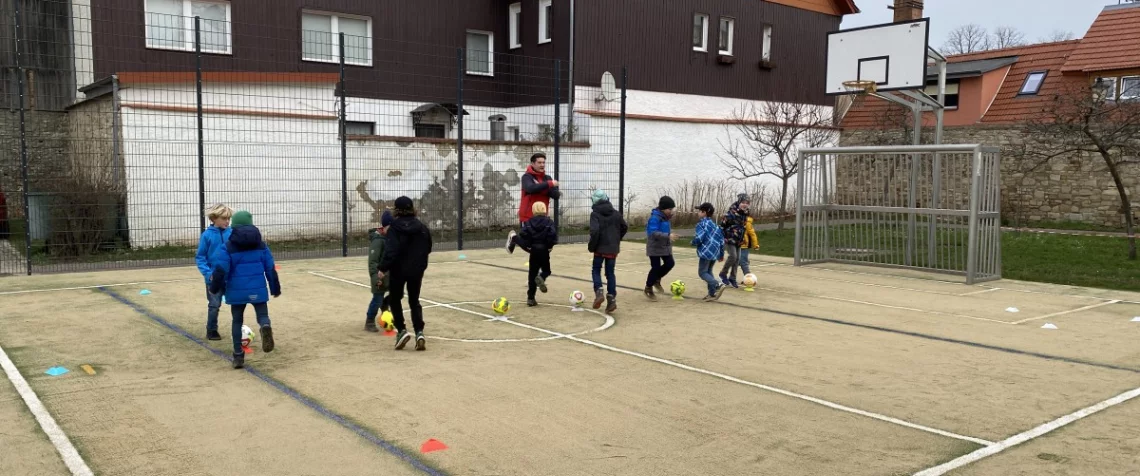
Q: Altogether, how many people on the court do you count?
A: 11